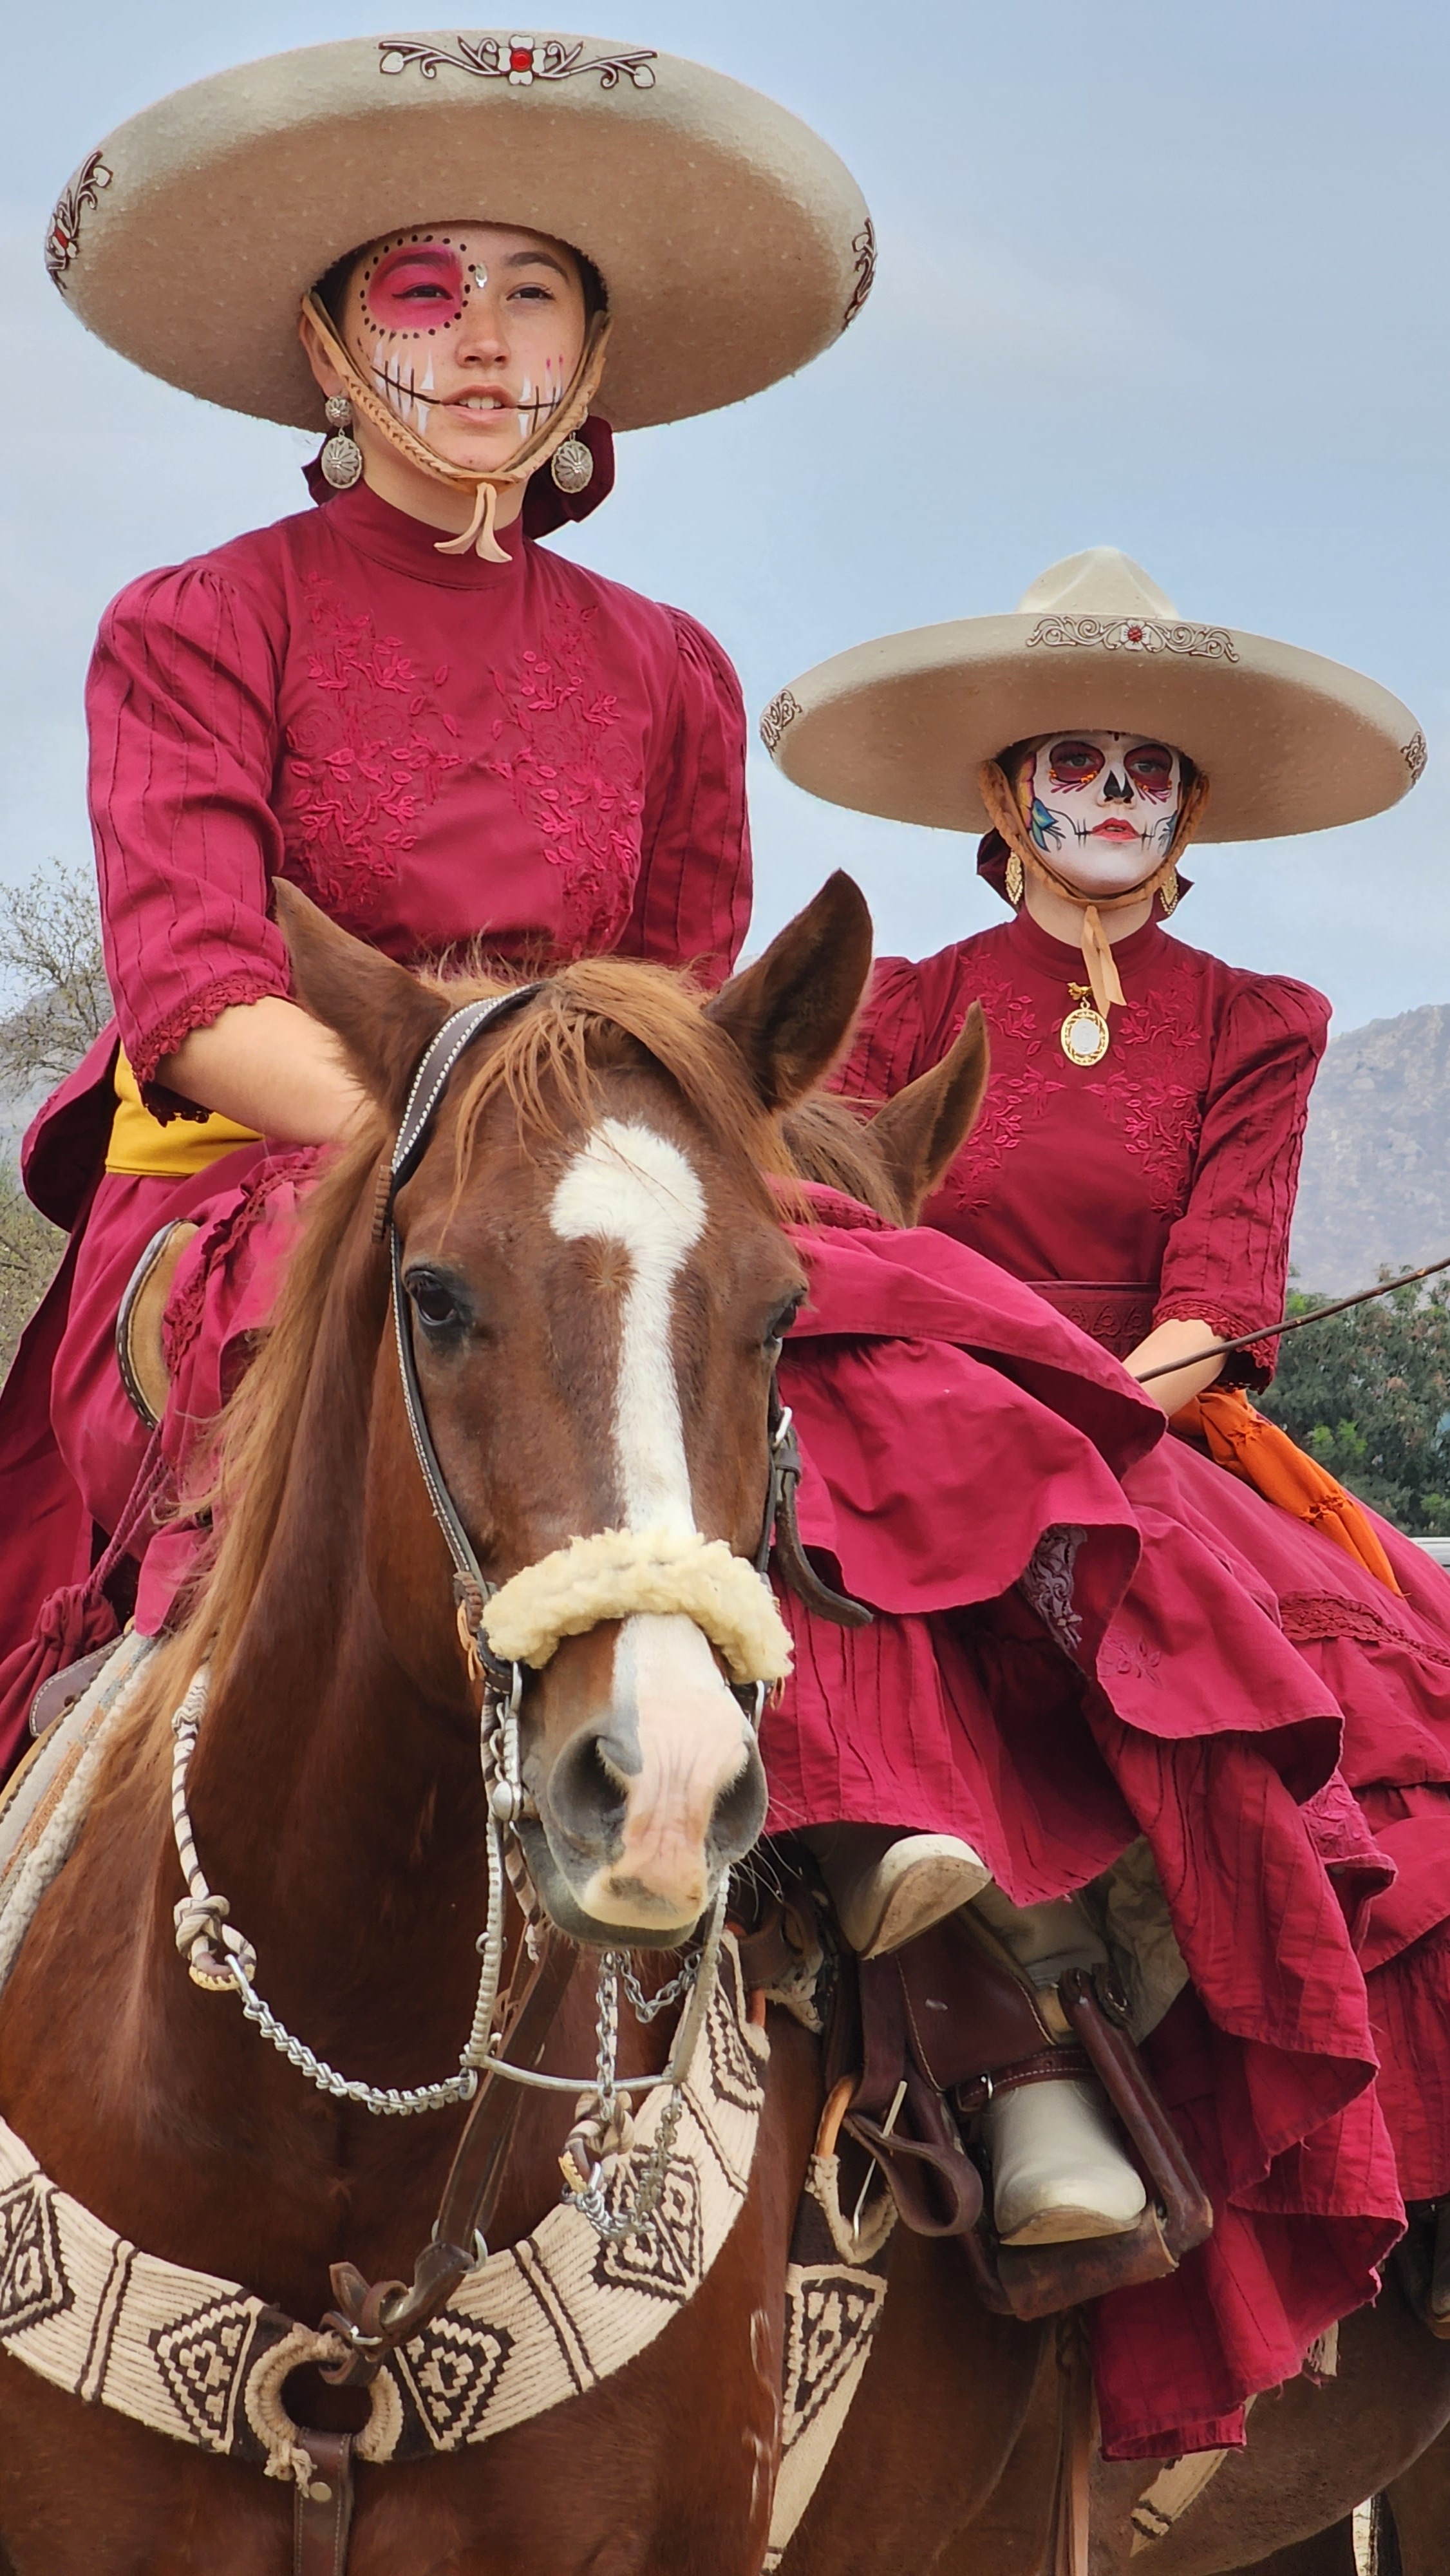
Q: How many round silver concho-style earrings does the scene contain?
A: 2